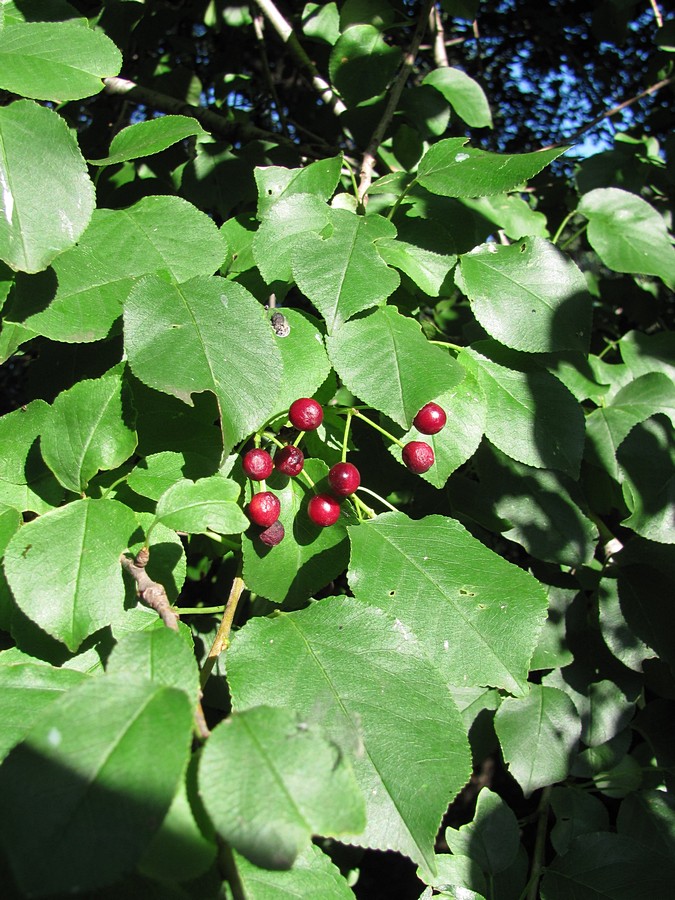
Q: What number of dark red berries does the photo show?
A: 9